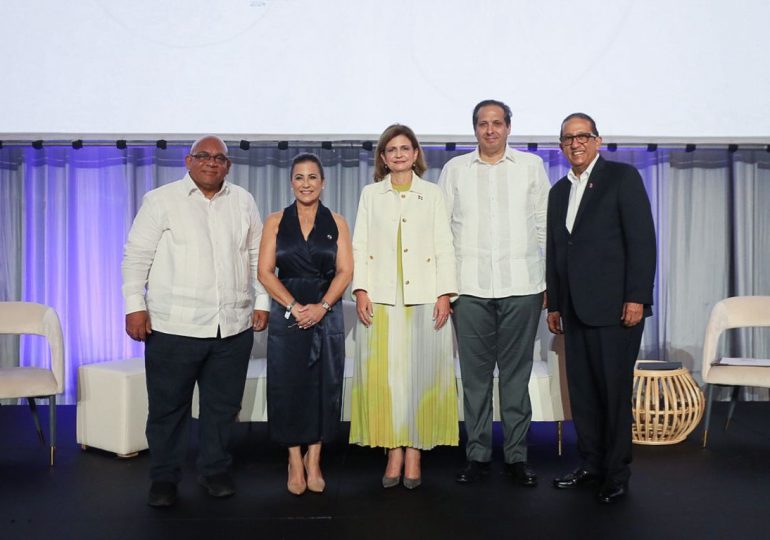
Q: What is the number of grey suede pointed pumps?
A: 2